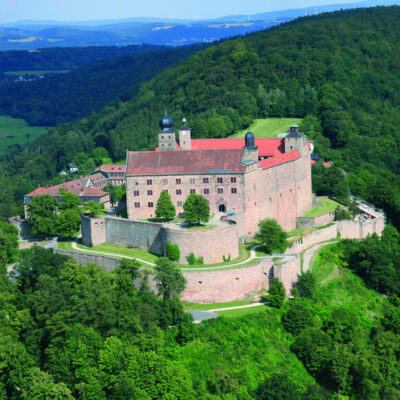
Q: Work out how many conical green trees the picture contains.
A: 1